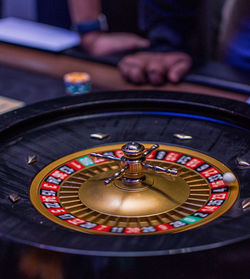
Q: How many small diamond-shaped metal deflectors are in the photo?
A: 6